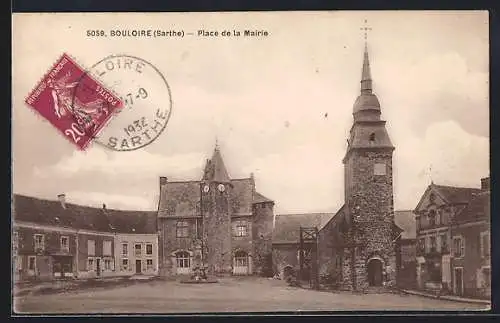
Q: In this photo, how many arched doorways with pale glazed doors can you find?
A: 2